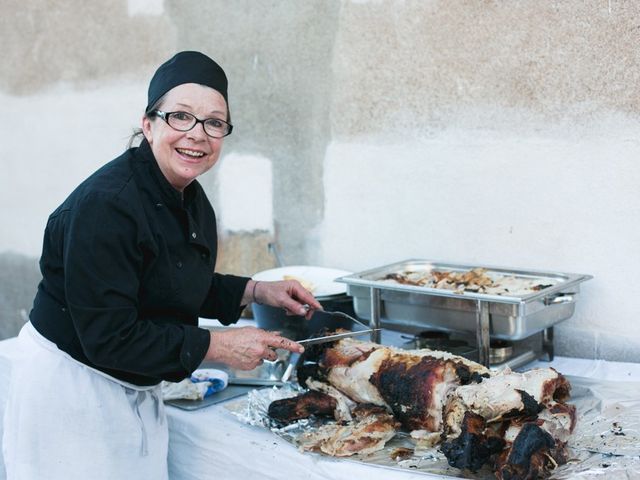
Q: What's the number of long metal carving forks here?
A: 1